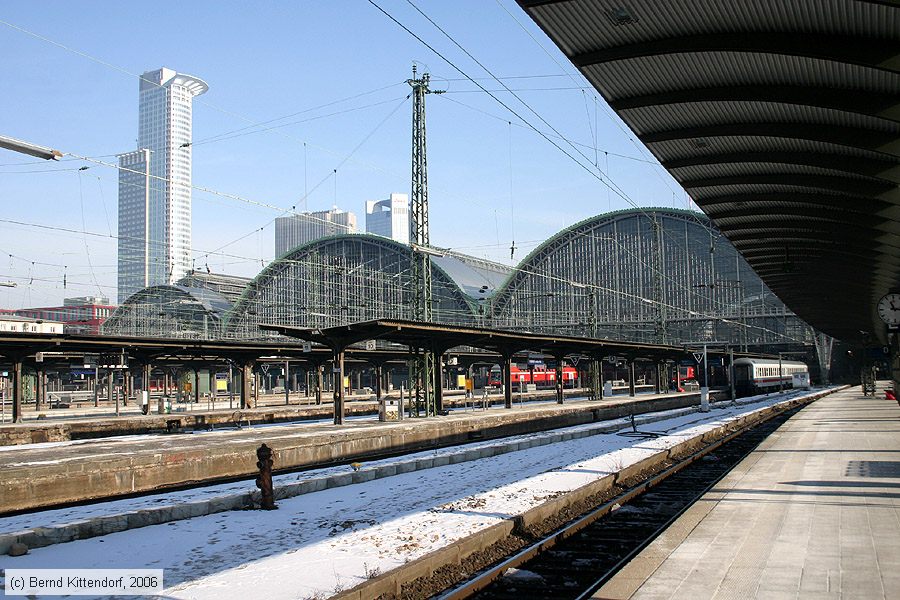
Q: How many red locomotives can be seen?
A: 2